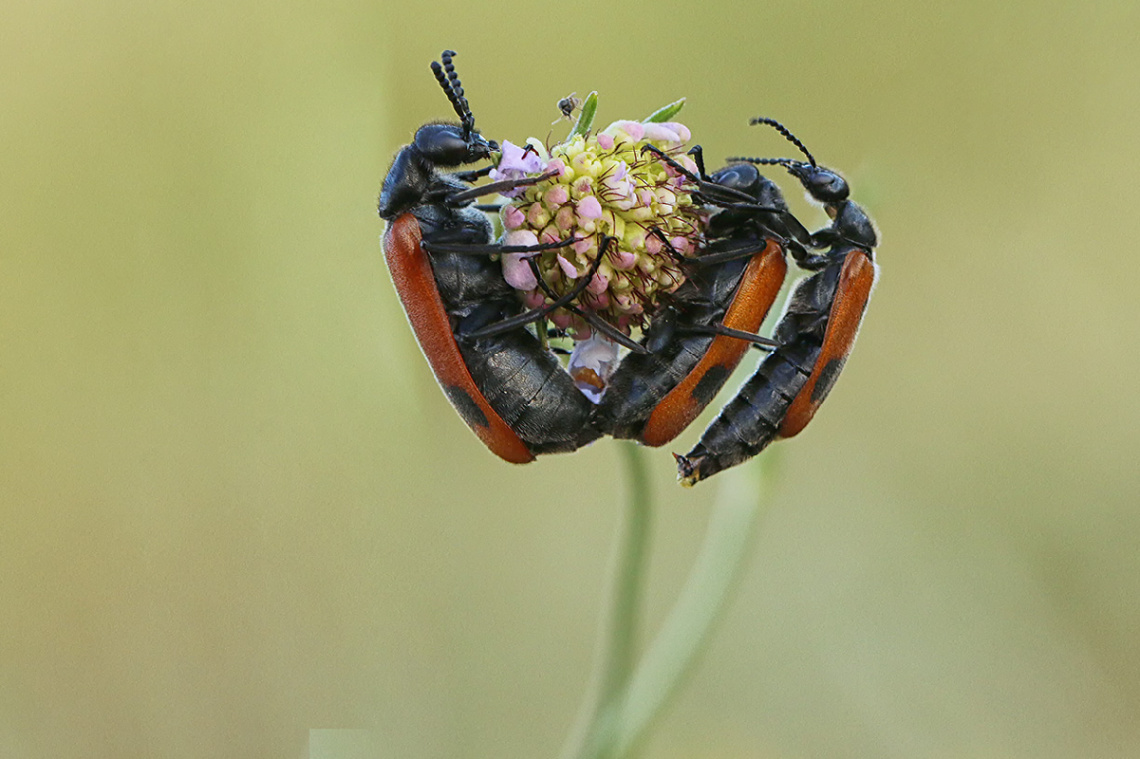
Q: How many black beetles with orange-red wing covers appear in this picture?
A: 3